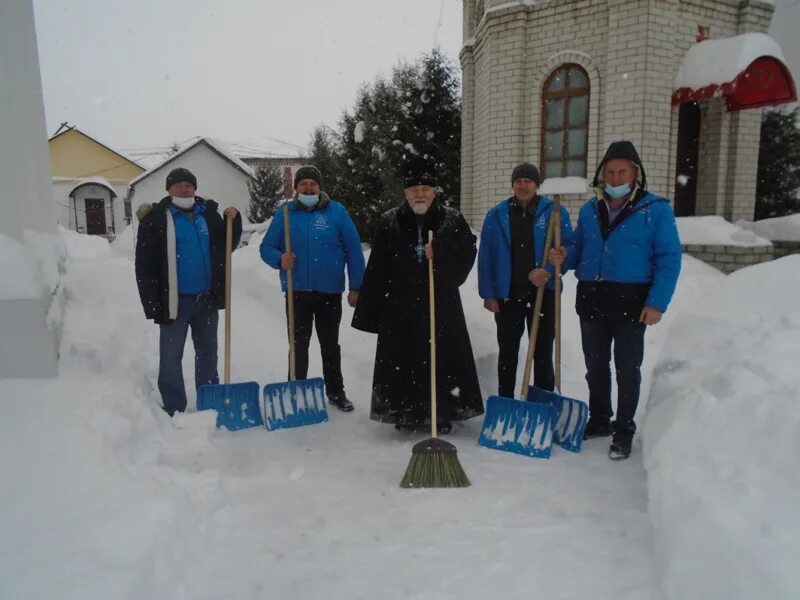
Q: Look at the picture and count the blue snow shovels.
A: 4